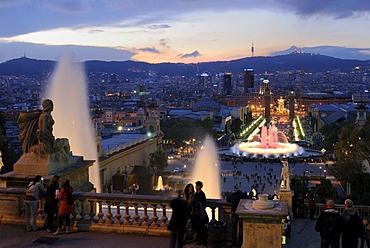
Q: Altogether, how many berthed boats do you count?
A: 0